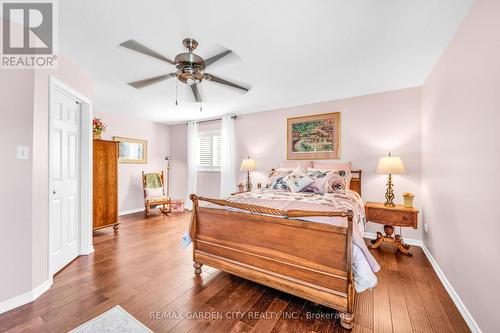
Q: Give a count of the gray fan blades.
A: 5